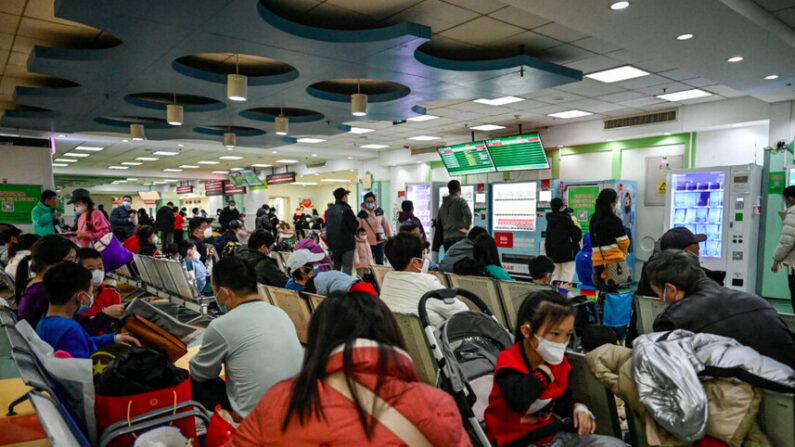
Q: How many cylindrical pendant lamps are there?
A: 6